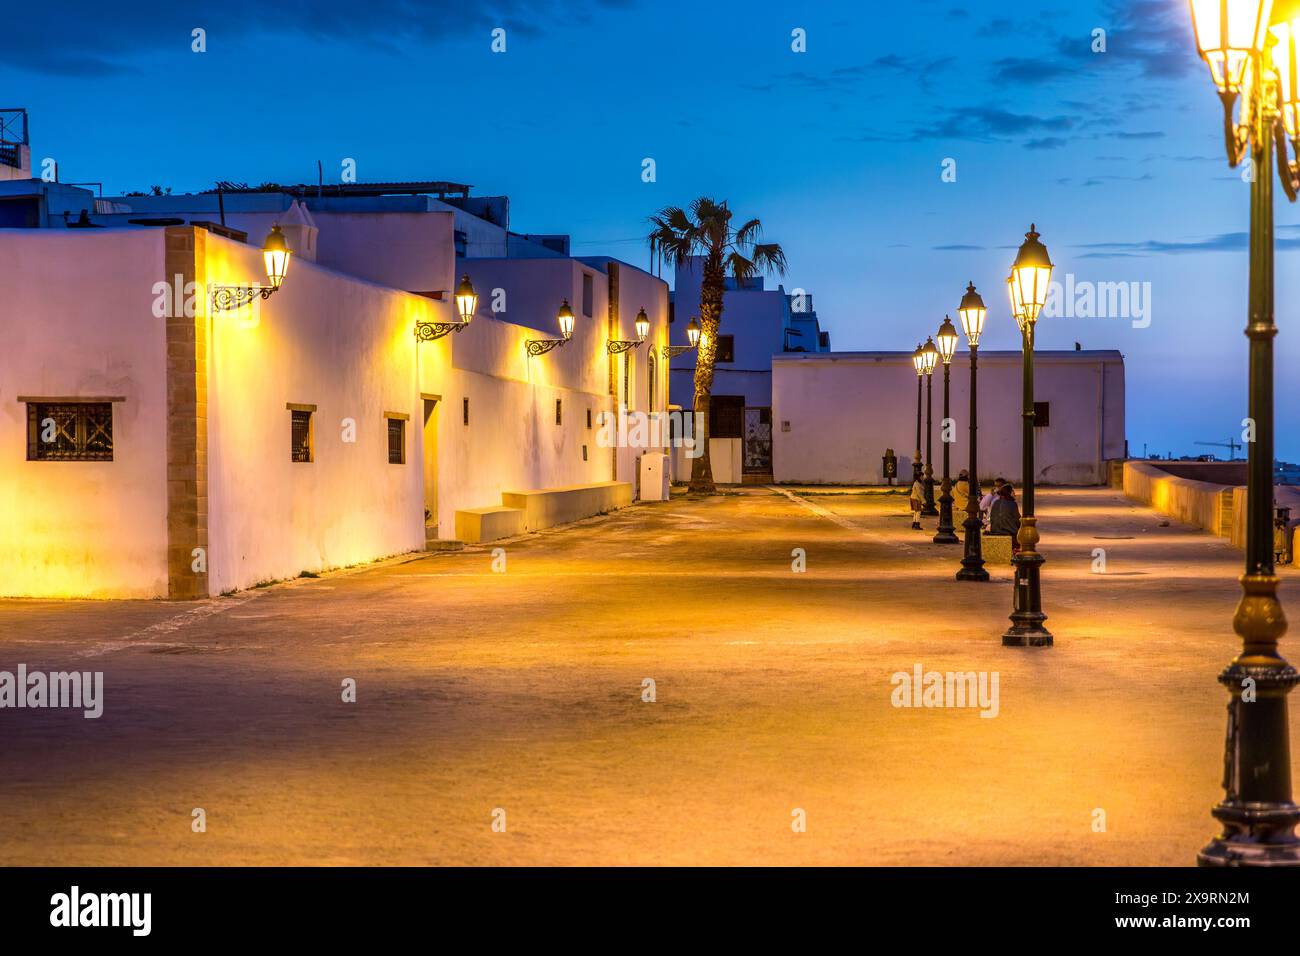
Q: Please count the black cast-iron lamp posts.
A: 6